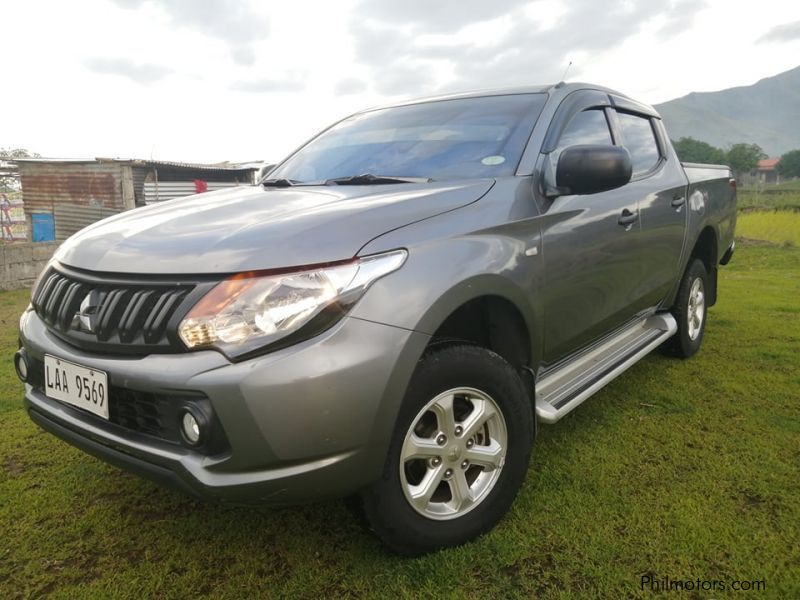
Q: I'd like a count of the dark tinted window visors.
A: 2